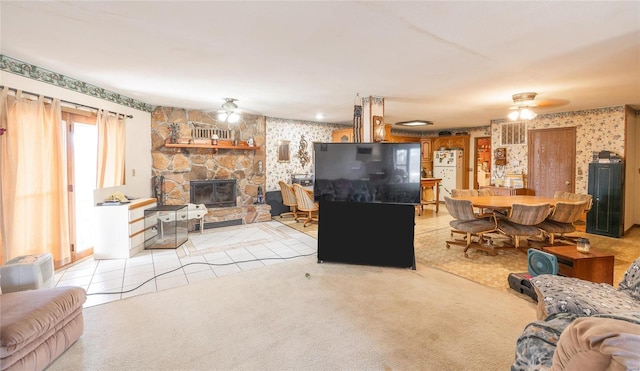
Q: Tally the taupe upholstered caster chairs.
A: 6